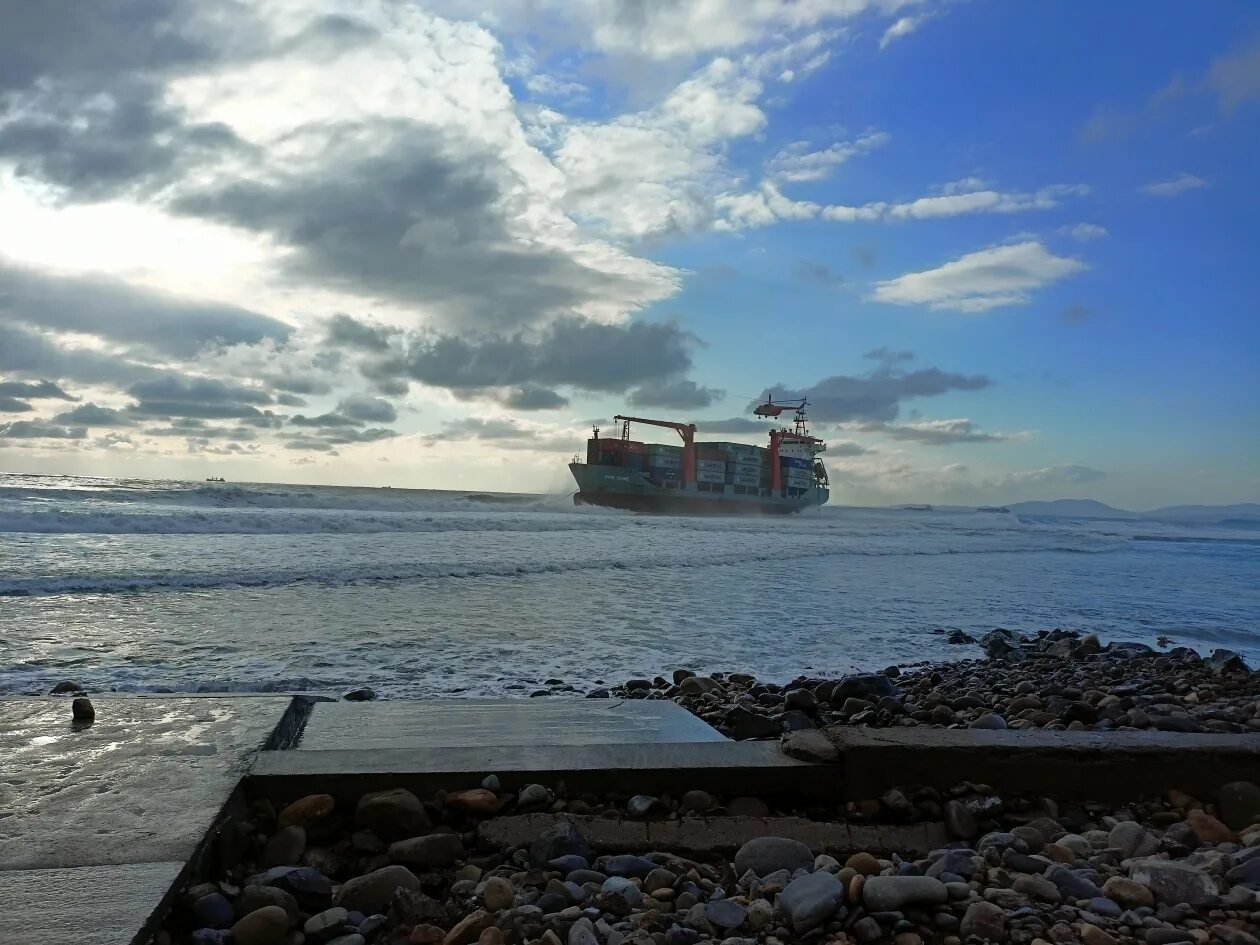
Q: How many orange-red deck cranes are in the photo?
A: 2